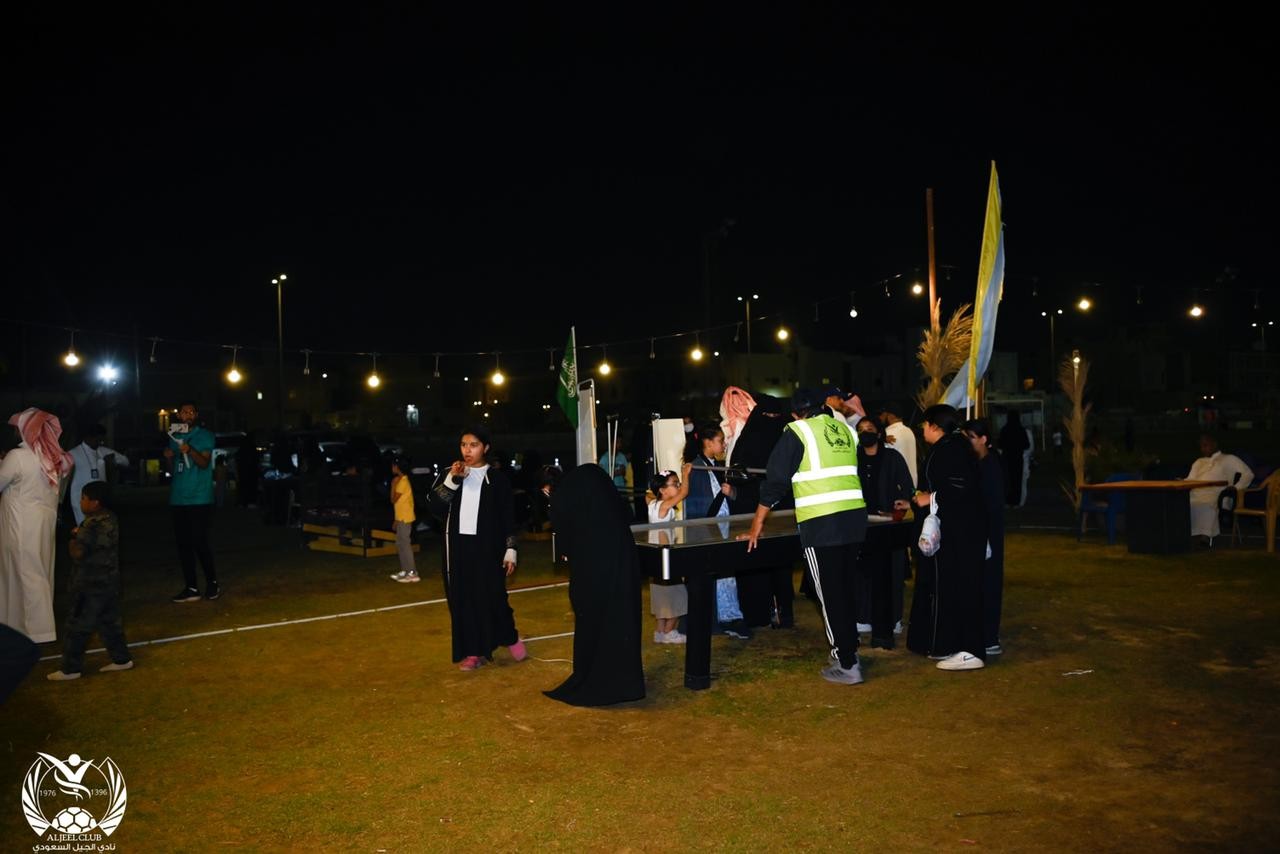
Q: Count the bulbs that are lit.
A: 11